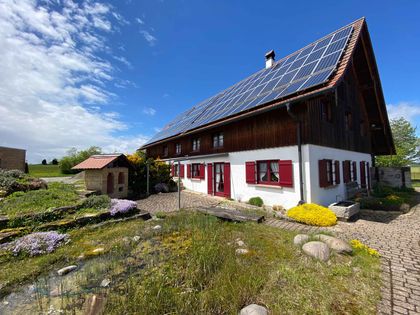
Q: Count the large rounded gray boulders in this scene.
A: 4